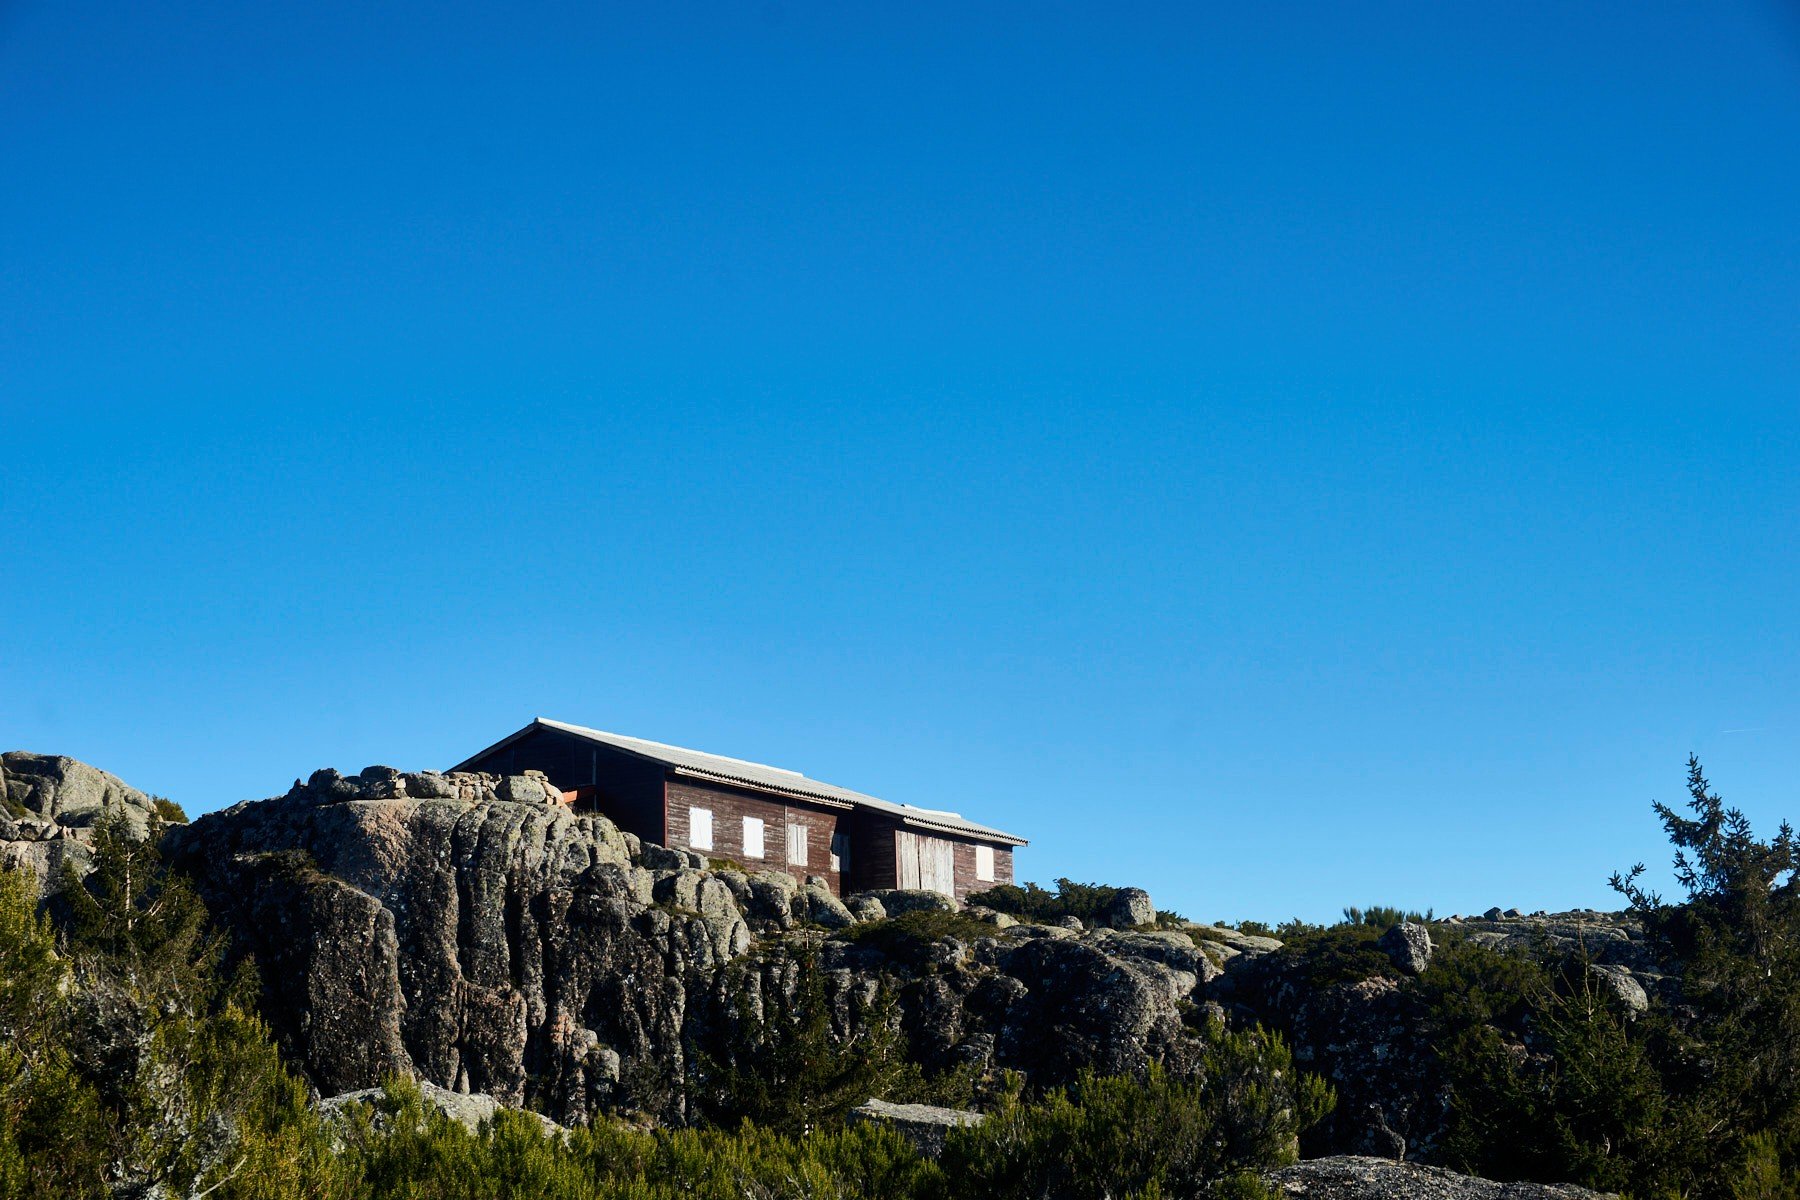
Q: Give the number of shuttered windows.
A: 5